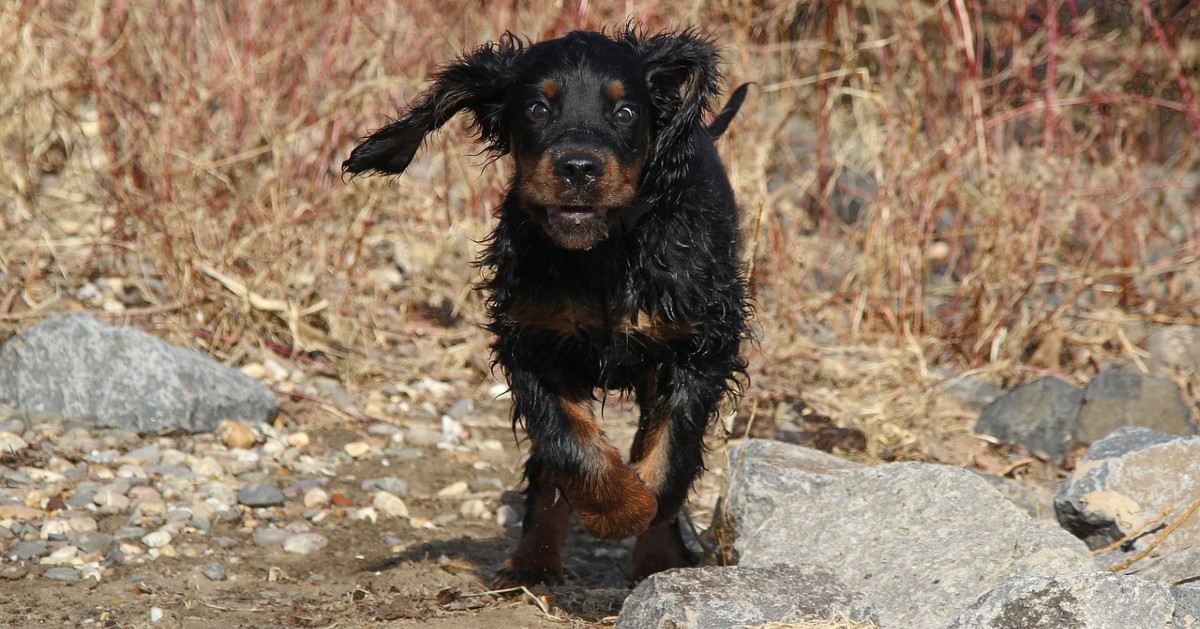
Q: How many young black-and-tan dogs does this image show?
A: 1